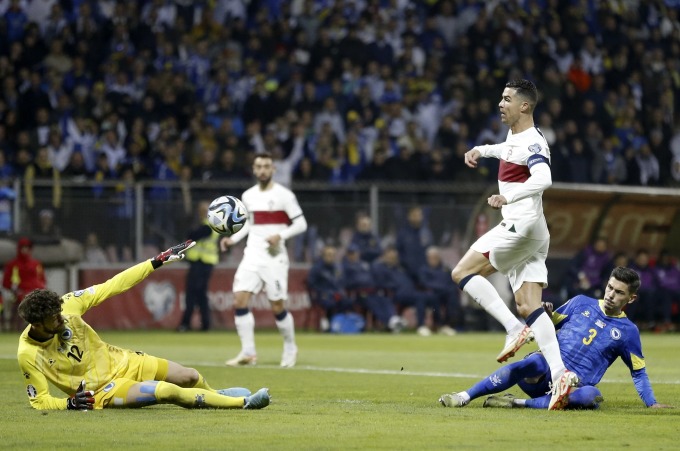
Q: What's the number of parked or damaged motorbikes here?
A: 0